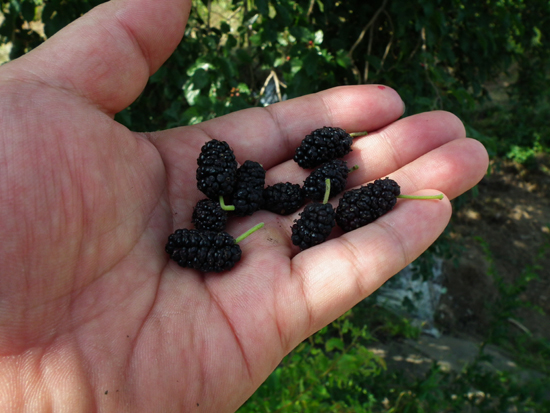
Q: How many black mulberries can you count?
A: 9